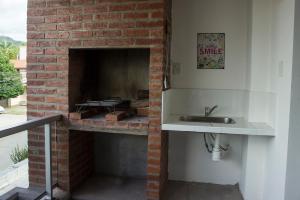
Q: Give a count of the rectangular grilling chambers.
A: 1